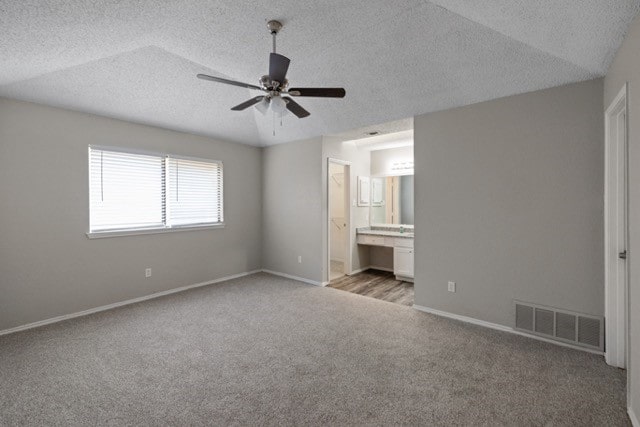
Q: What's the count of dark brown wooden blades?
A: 5